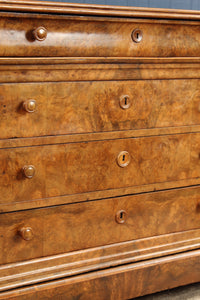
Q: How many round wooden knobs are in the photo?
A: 4